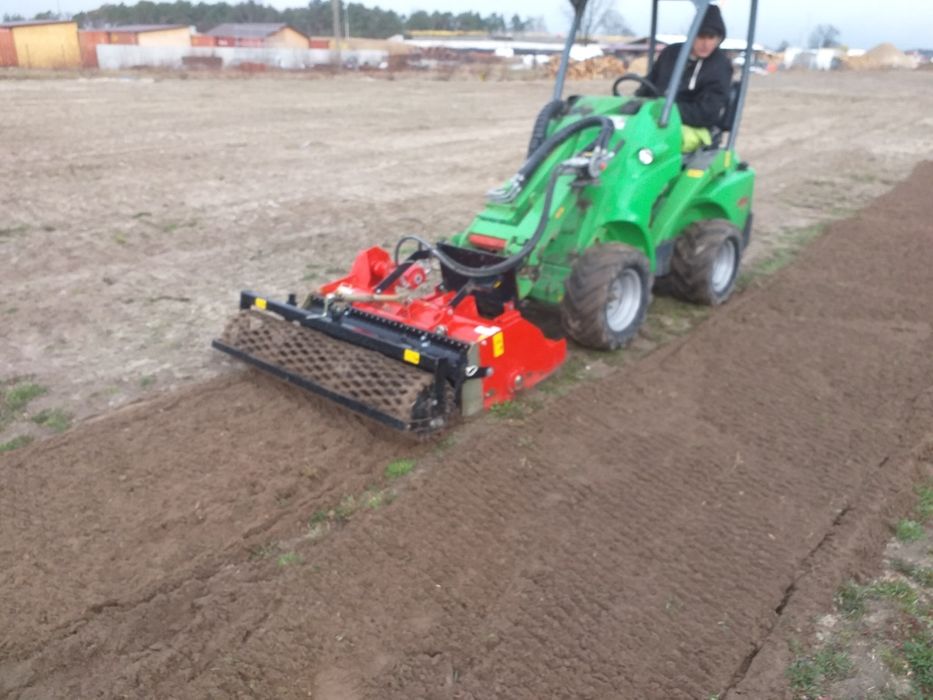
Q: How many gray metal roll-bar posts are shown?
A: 4